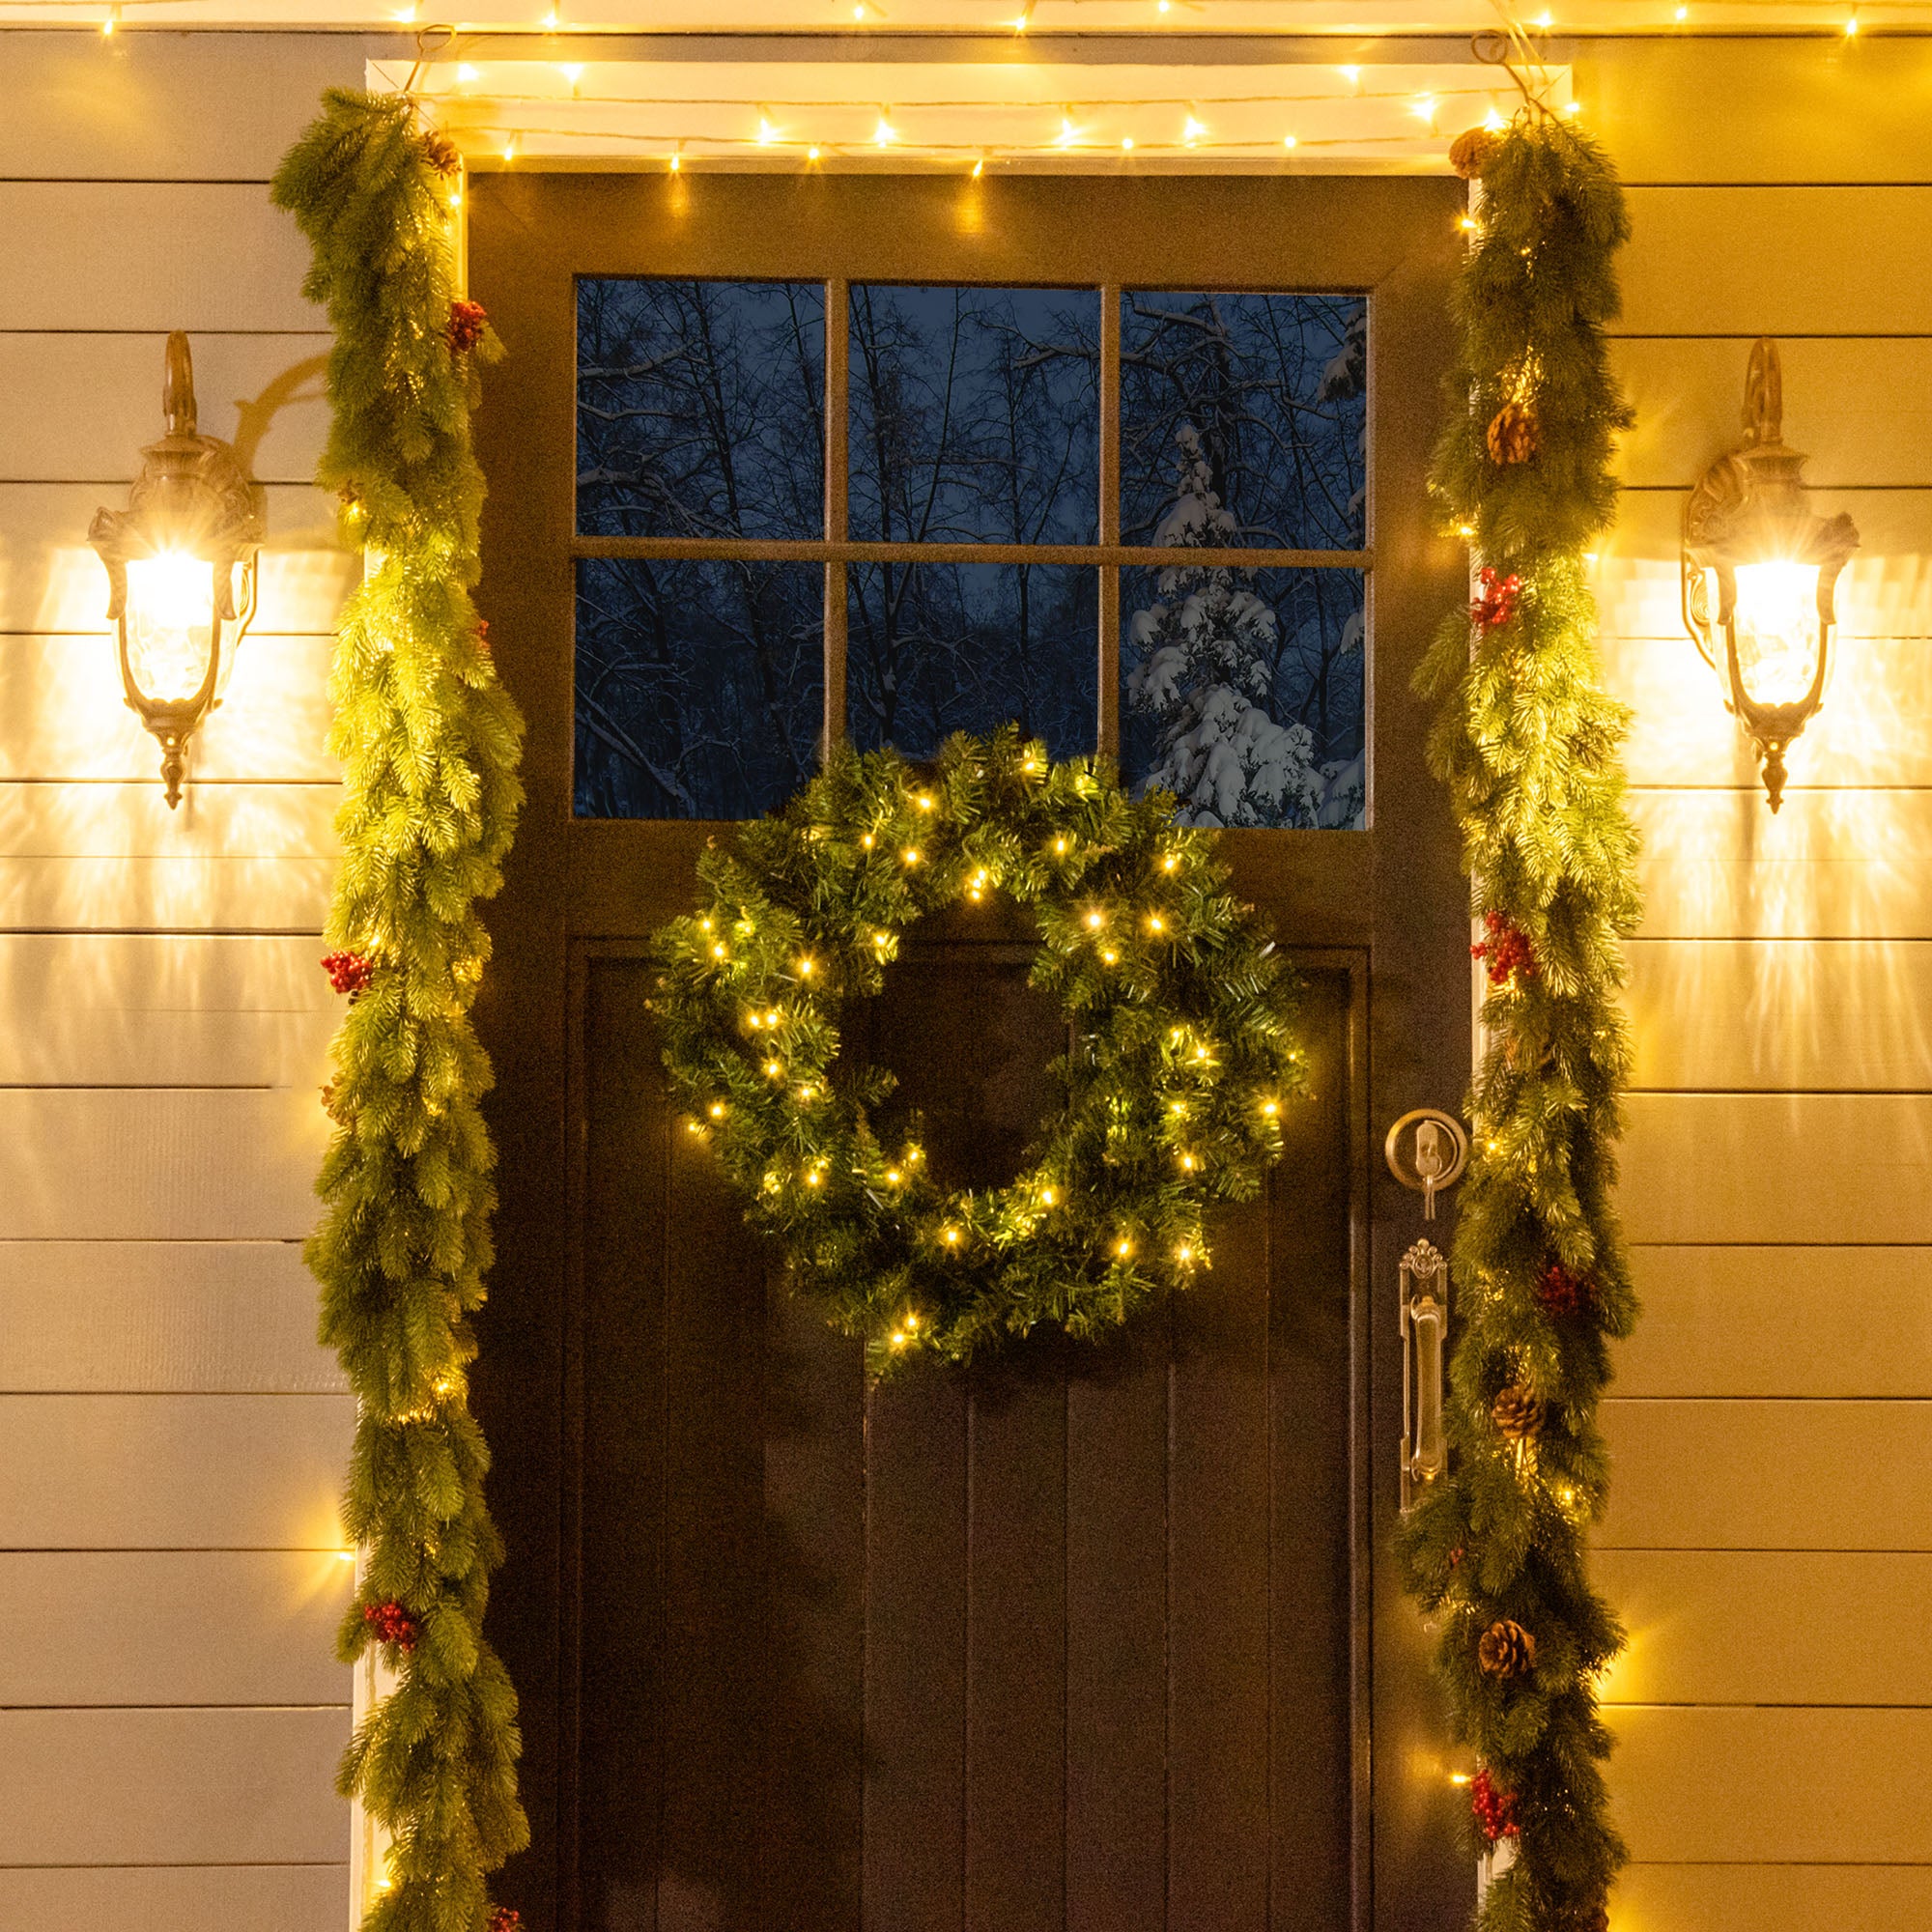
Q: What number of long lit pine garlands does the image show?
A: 2